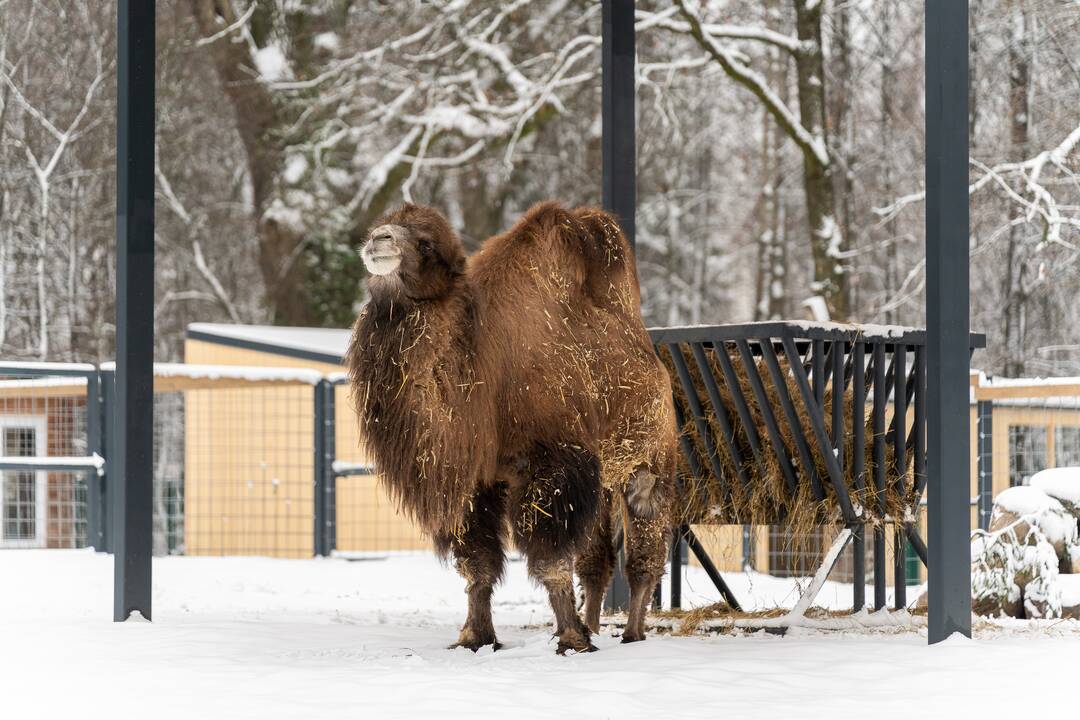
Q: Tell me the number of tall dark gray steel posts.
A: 3